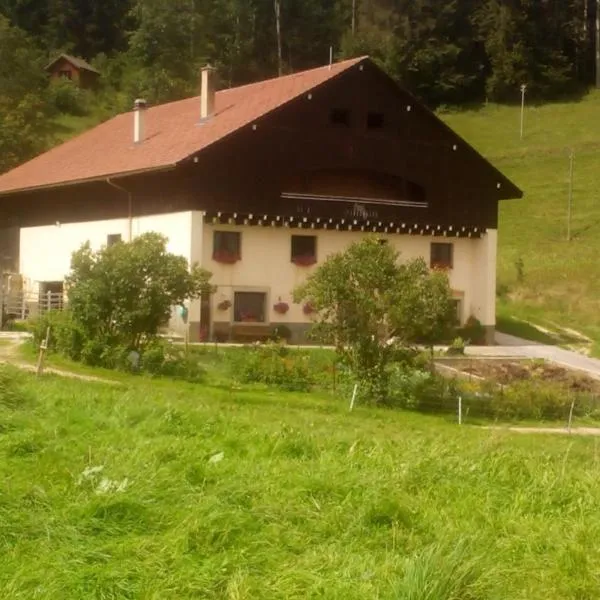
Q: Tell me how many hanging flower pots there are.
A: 3